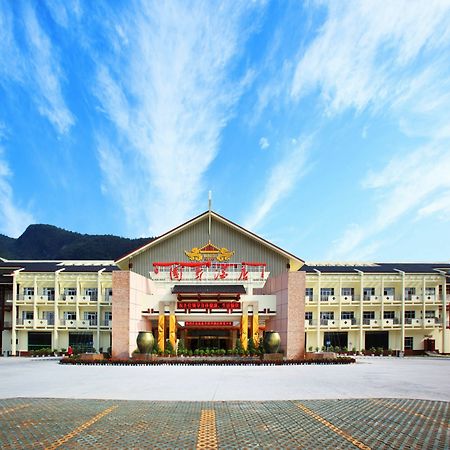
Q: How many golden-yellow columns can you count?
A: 4